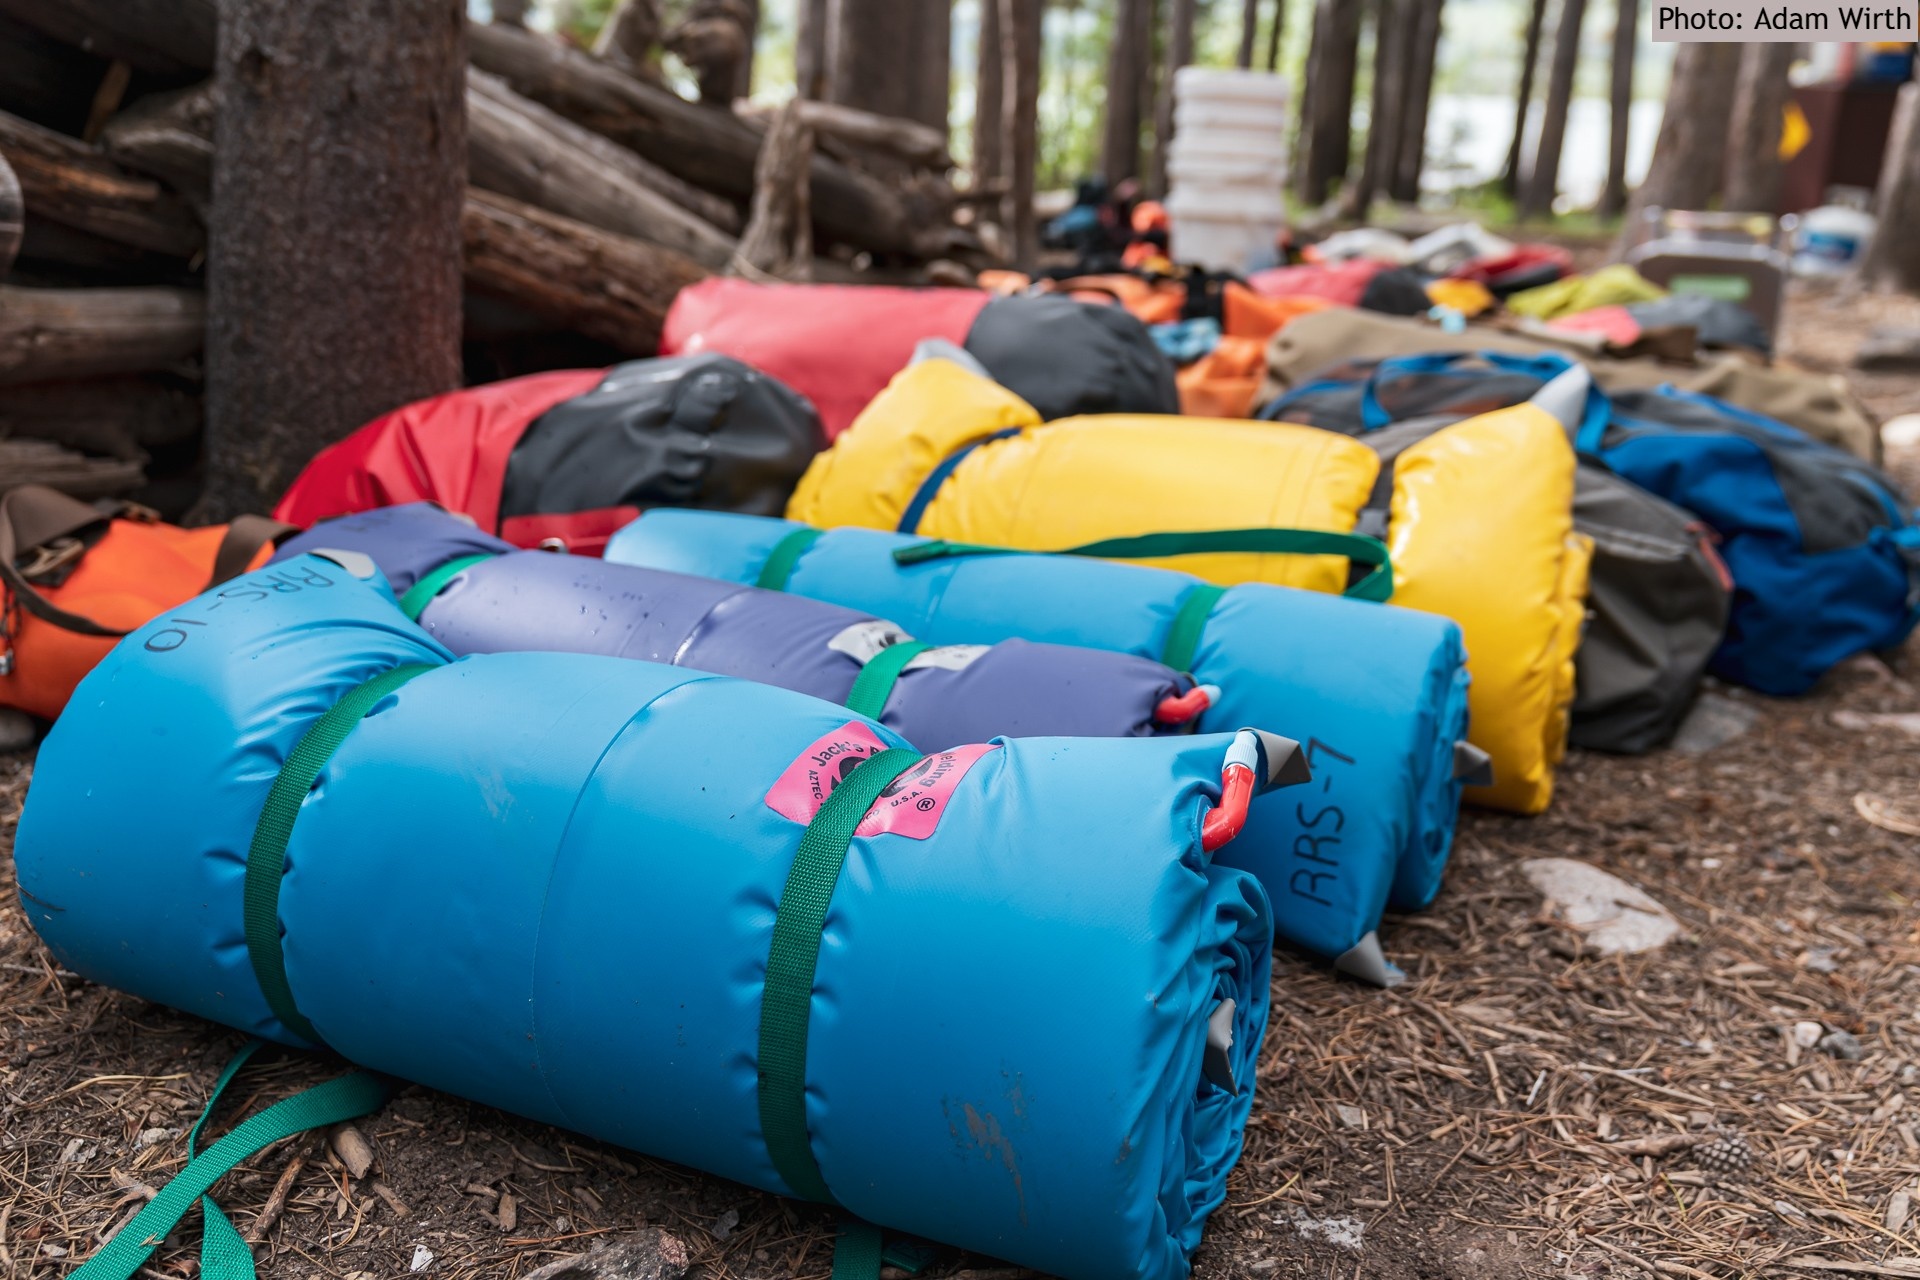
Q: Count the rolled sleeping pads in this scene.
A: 4